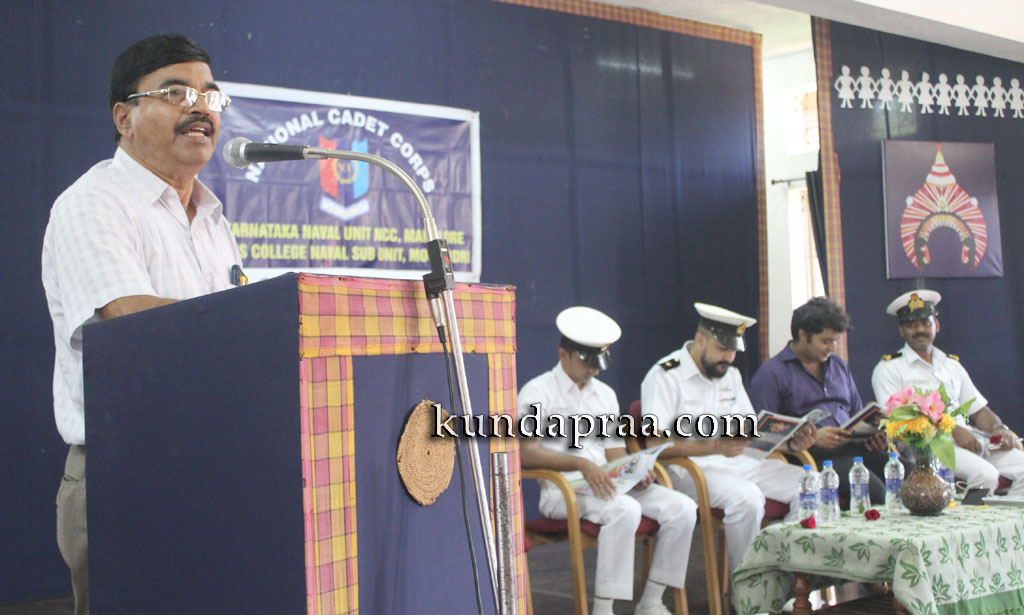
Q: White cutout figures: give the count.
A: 10